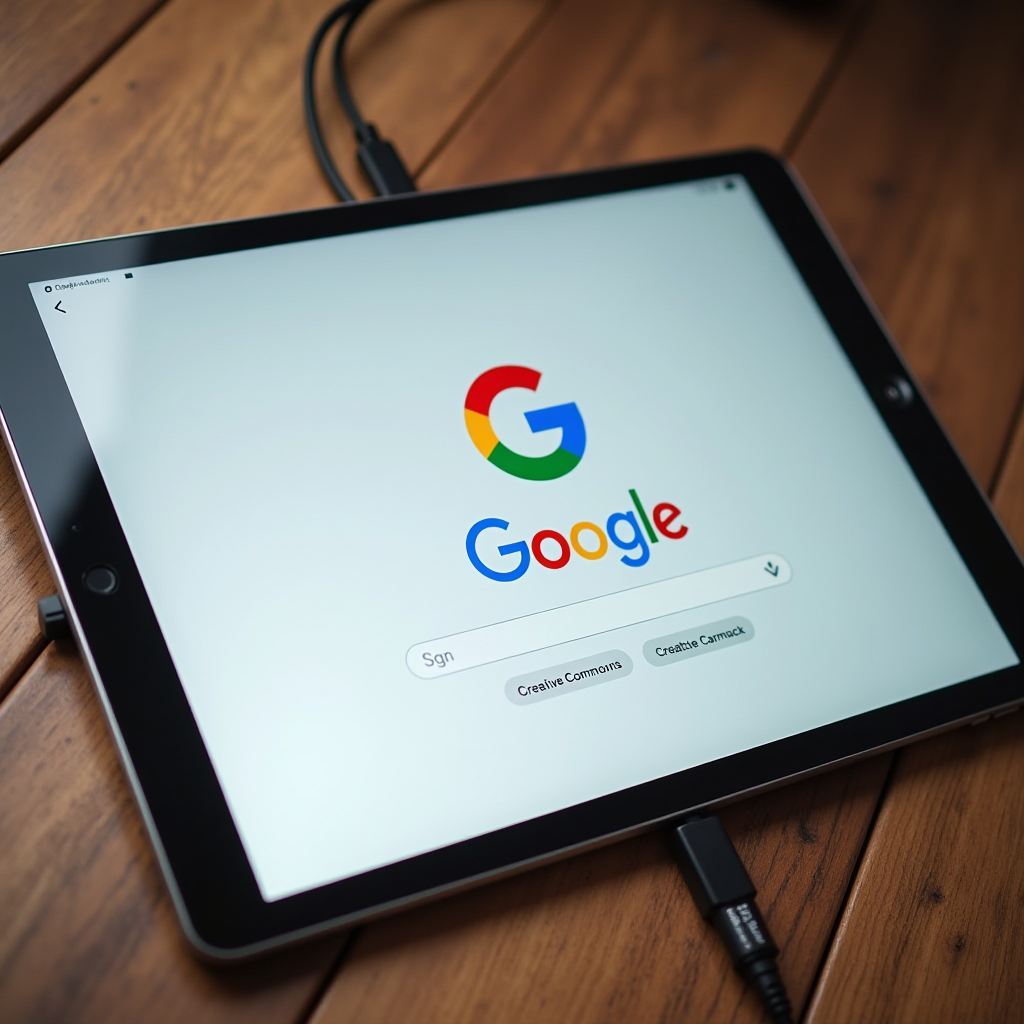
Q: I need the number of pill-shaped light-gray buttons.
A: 2